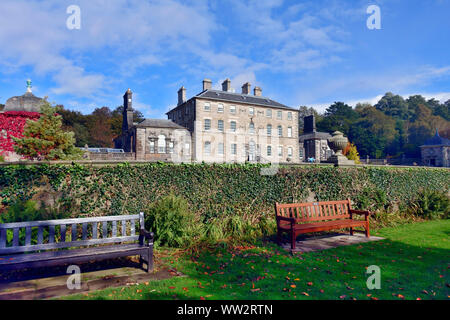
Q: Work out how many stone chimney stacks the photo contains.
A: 7